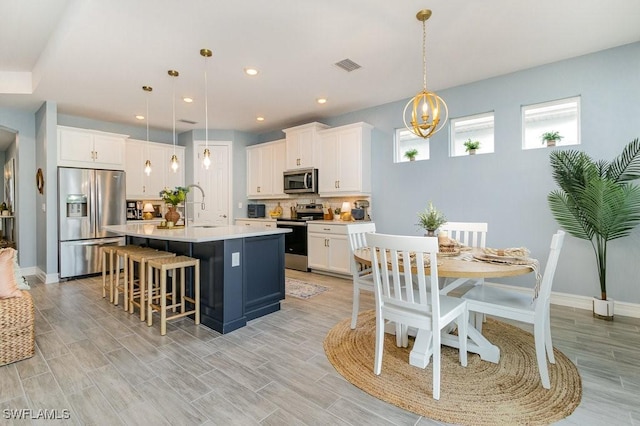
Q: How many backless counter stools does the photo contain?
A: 4